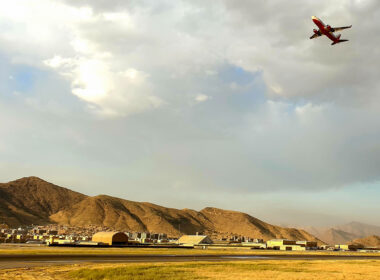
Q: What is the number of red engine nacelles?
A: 2